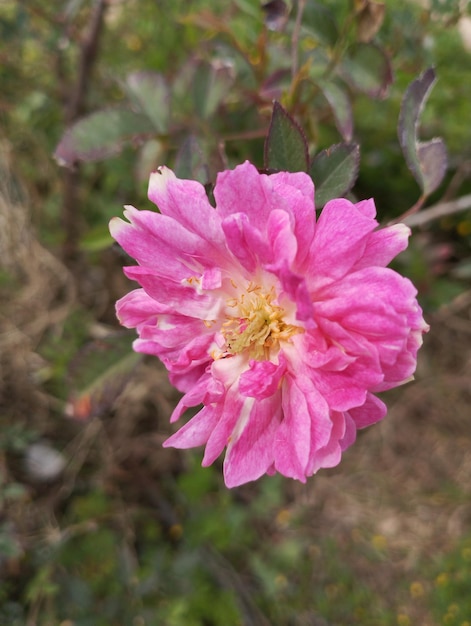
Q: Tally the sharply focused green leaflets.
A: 2